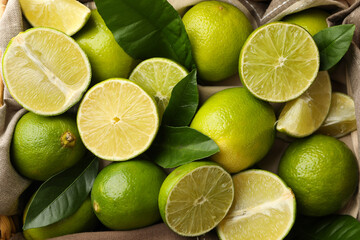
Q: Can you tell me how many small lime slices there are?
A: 3